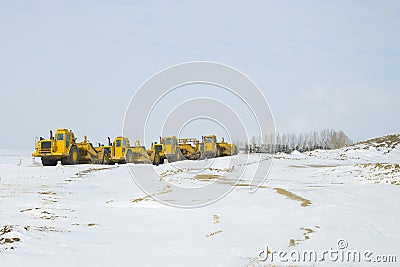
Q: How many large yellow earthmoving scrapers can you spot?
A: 4